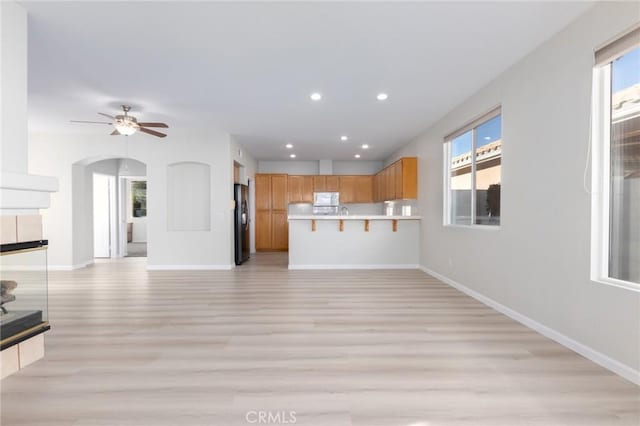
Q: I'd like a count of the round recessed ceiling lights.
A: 7